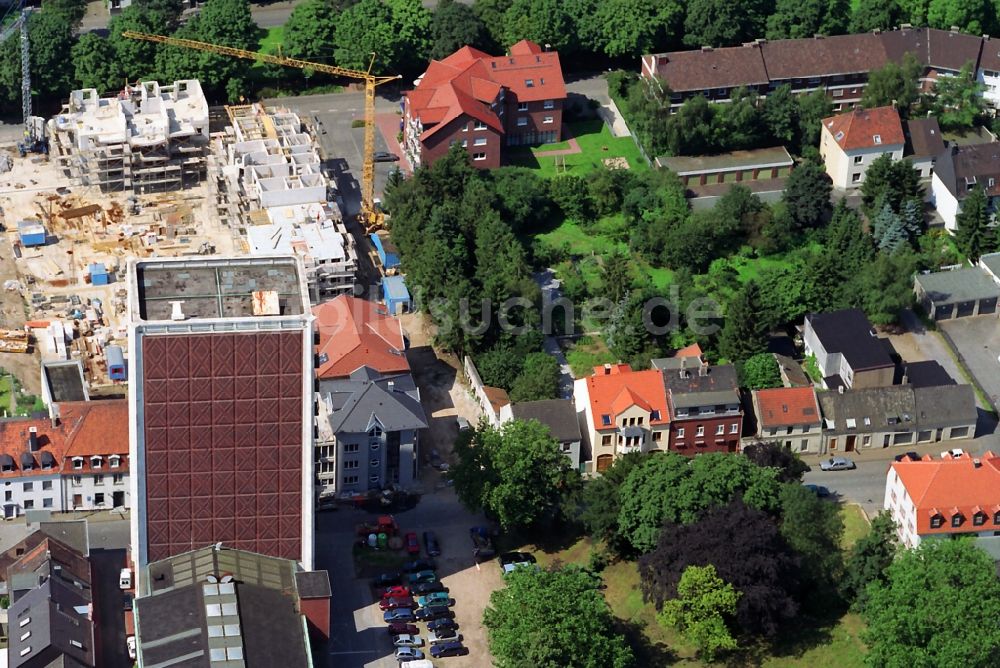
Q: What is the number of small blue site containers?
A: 5